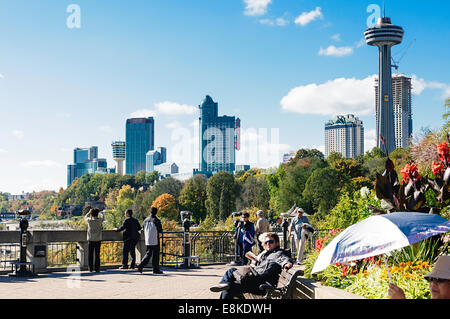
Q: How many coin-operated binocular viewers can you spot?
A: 4